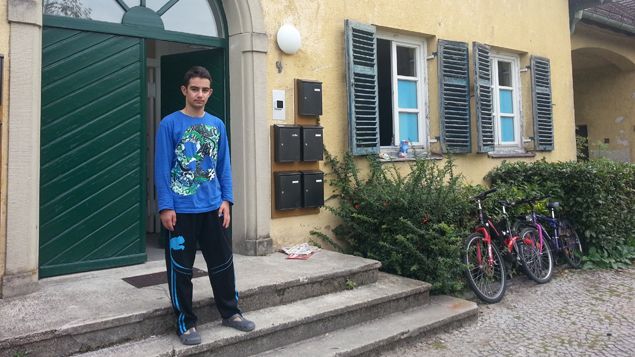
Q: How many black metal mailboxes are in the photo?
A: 5